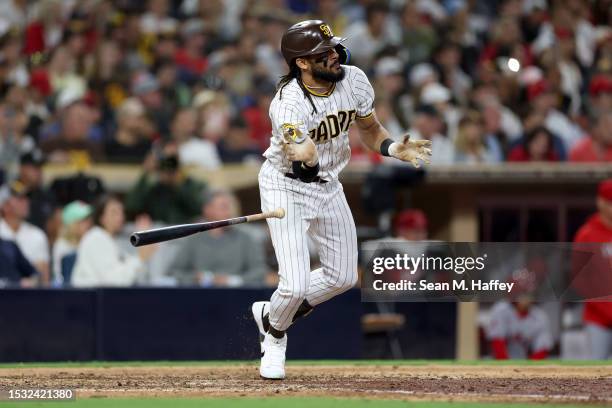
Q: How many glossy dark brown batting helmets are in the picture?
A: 1